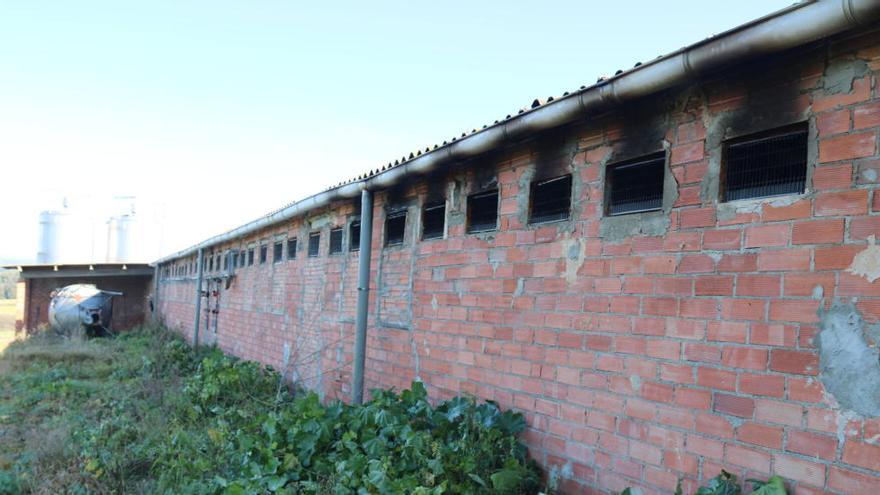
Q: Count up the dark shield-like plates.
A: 0